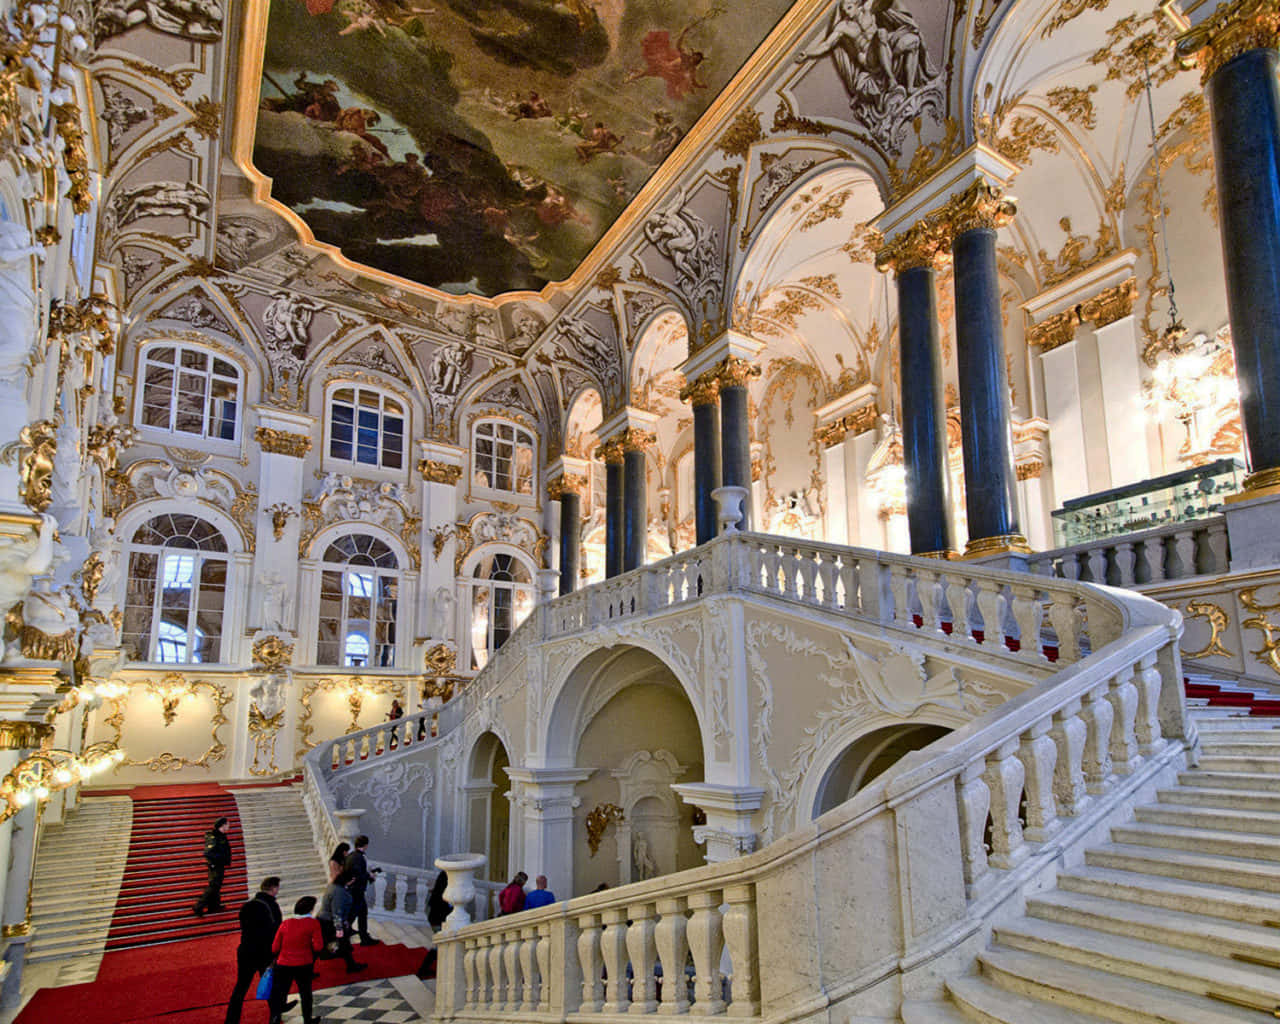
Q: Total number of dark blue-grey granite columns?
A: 8